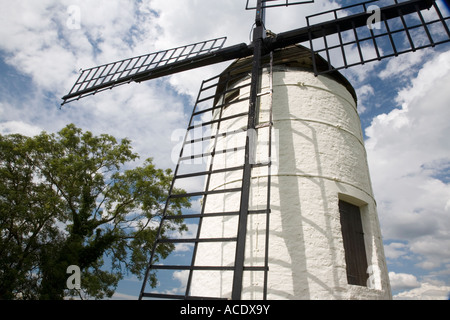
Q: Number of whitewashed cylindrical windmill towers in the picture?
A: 1